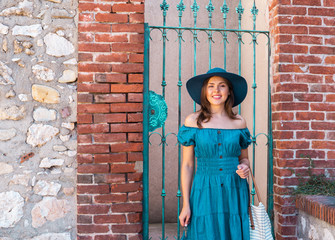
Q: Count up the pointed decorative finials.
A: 7